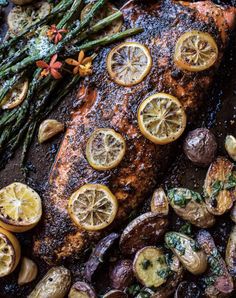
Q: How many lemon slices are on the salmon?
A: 5